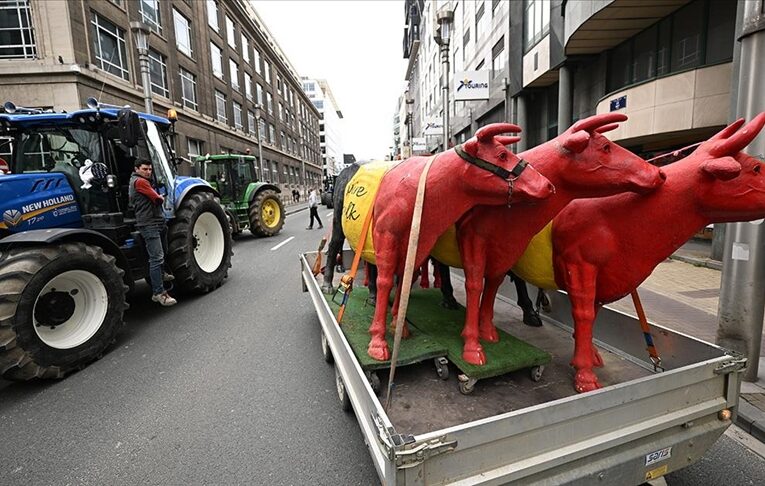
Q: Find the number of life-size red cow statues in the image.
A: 3